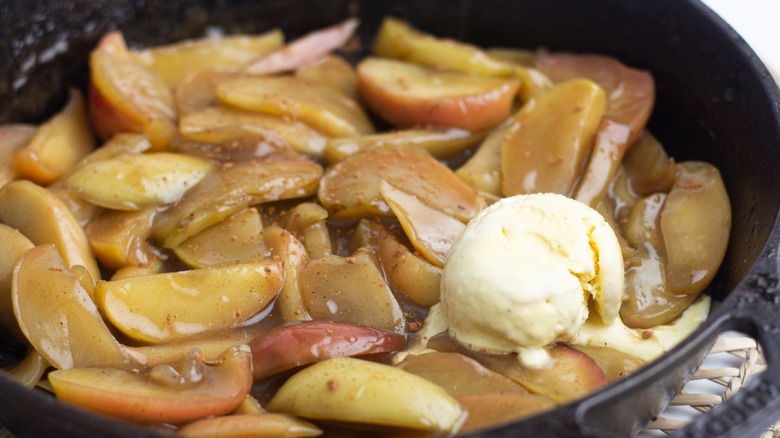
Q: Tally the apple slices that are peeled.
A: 0